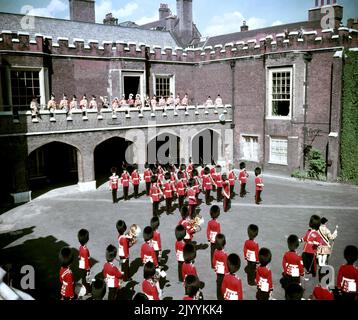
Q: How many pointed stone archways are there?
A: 4